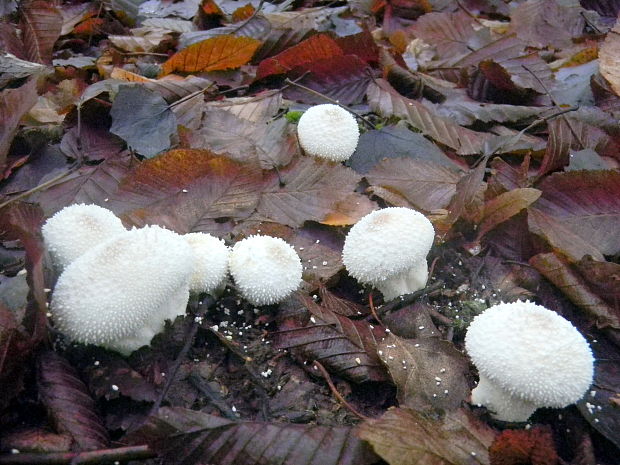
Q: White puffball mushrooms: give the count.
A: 7